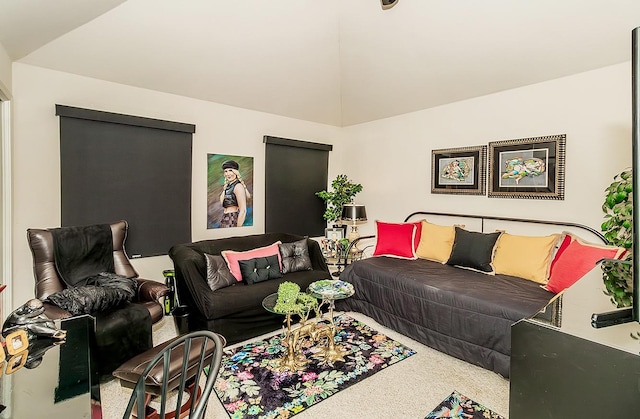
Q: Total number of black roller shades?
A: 2